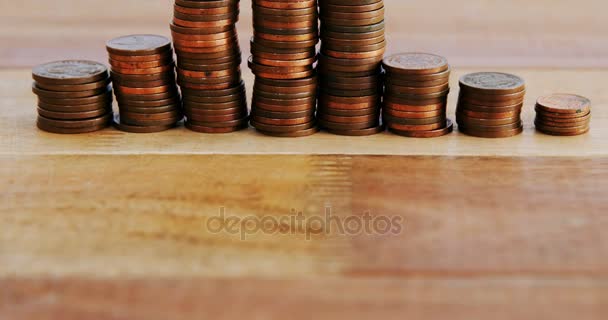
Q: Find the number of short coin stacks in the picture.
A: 5